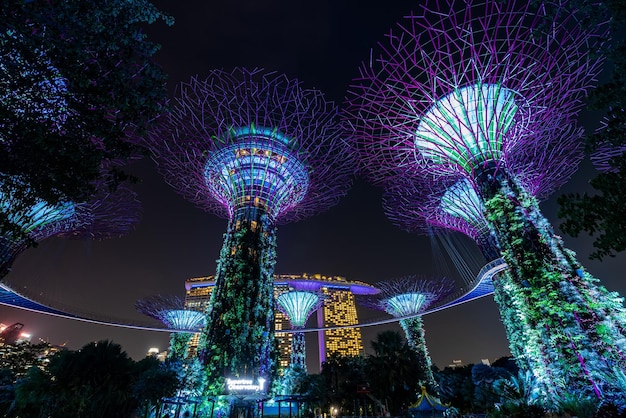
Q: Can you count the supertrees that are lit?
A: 7